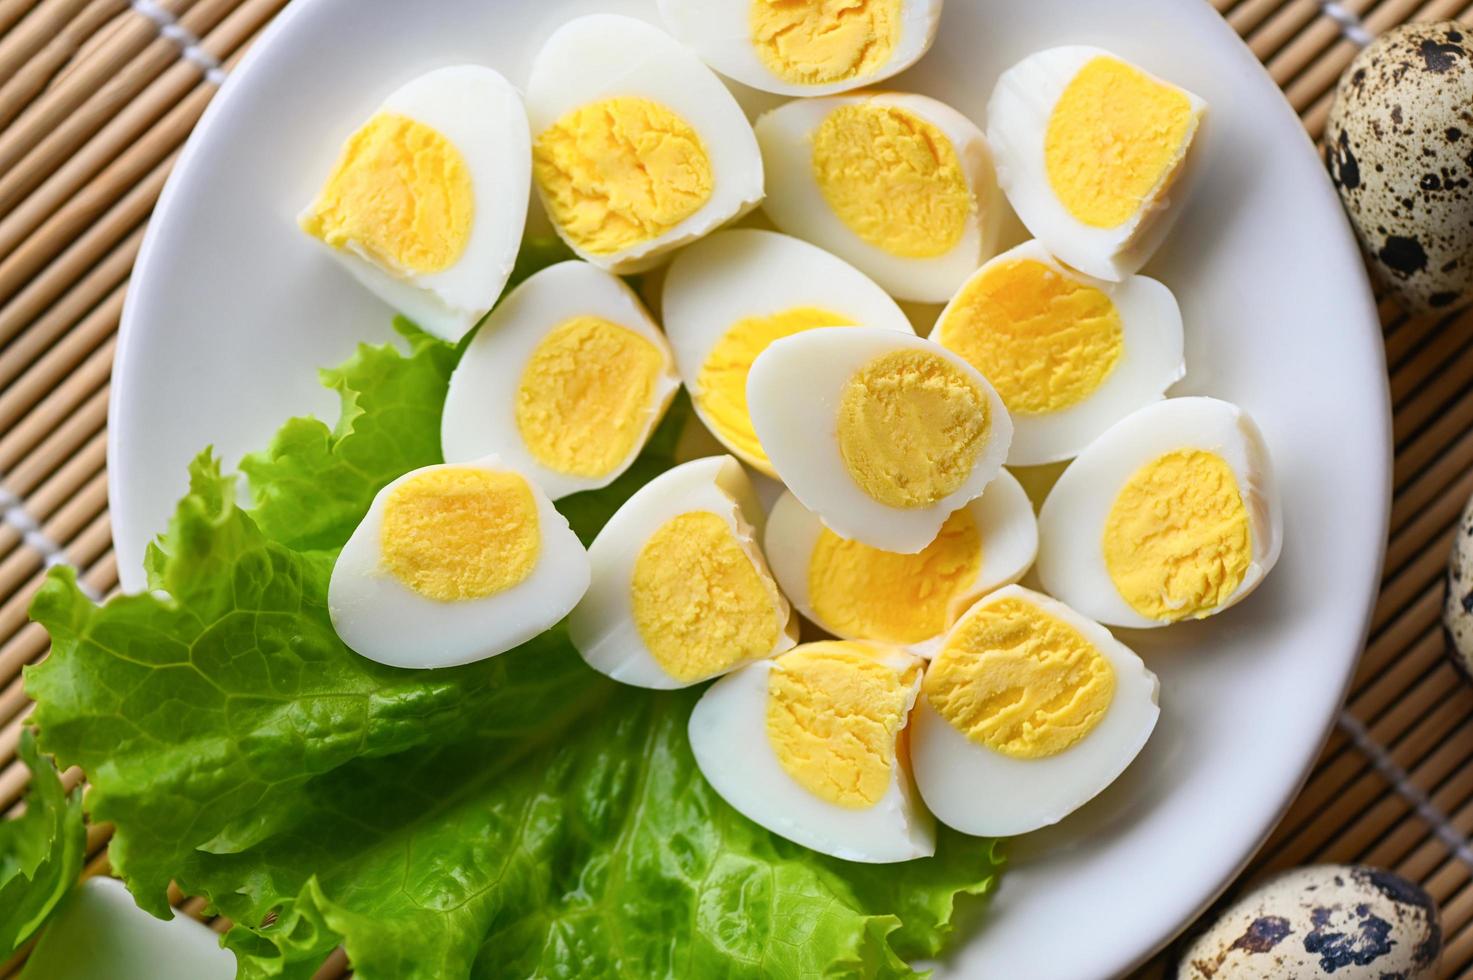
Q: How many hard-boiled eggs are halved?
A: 15